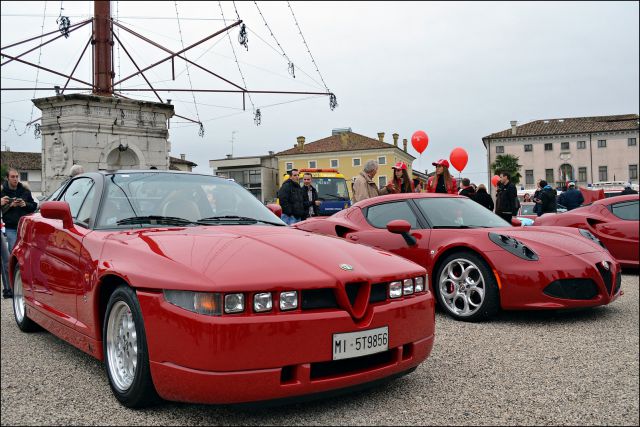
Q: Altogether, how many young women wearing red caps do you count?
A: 2